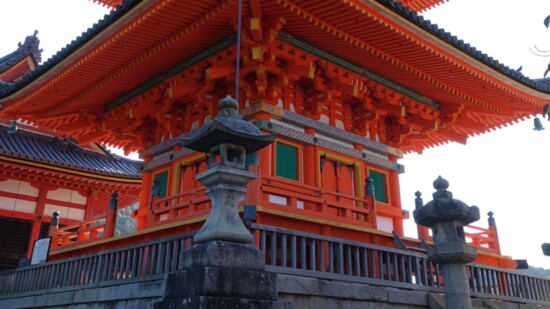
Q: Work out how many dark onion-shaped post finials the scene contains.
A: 6